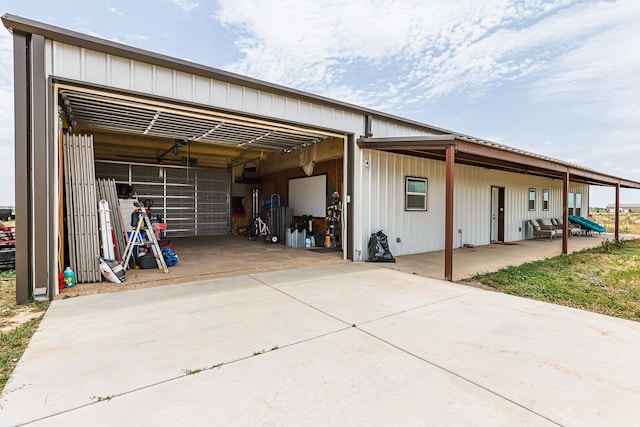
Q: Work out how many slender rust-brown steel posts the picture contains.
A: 3